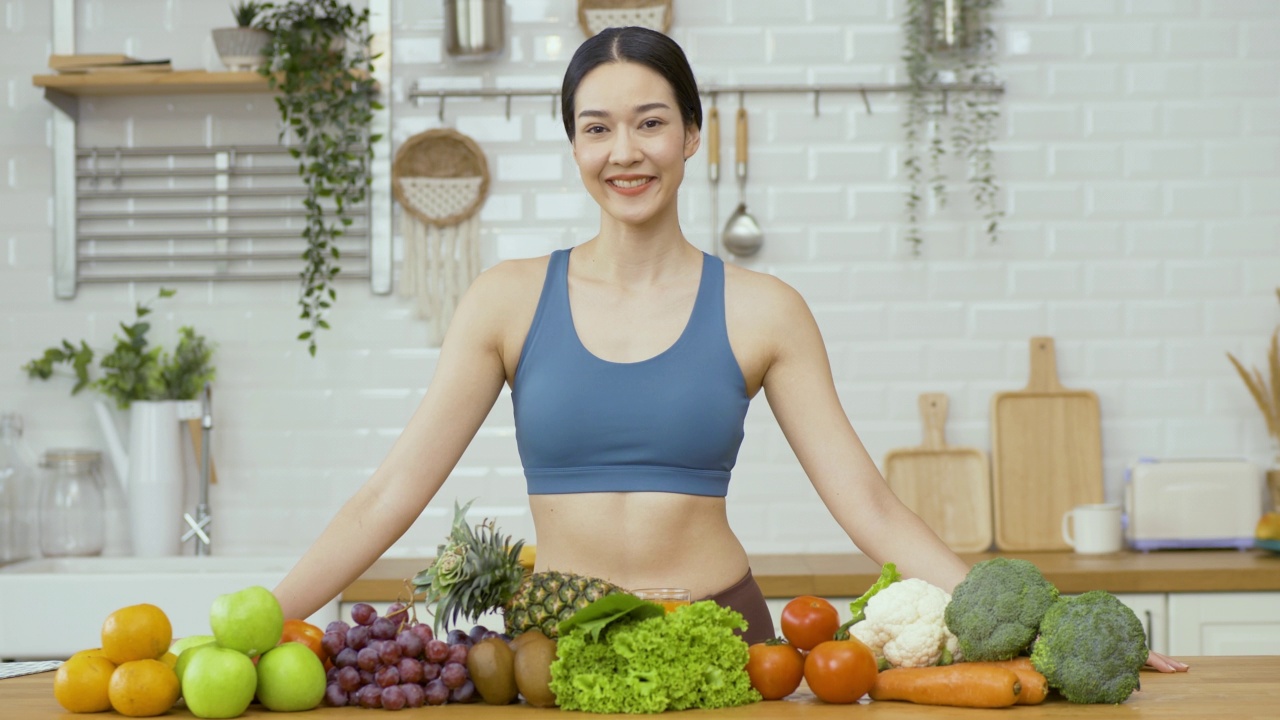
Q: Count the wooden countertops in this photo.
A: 2